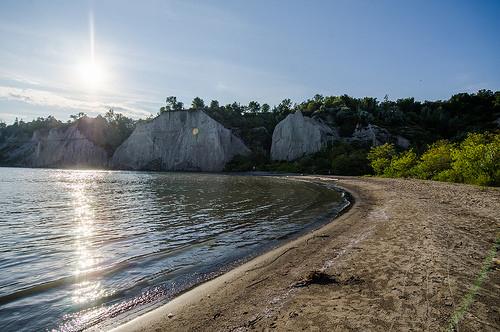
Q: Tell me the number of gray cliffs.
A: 3